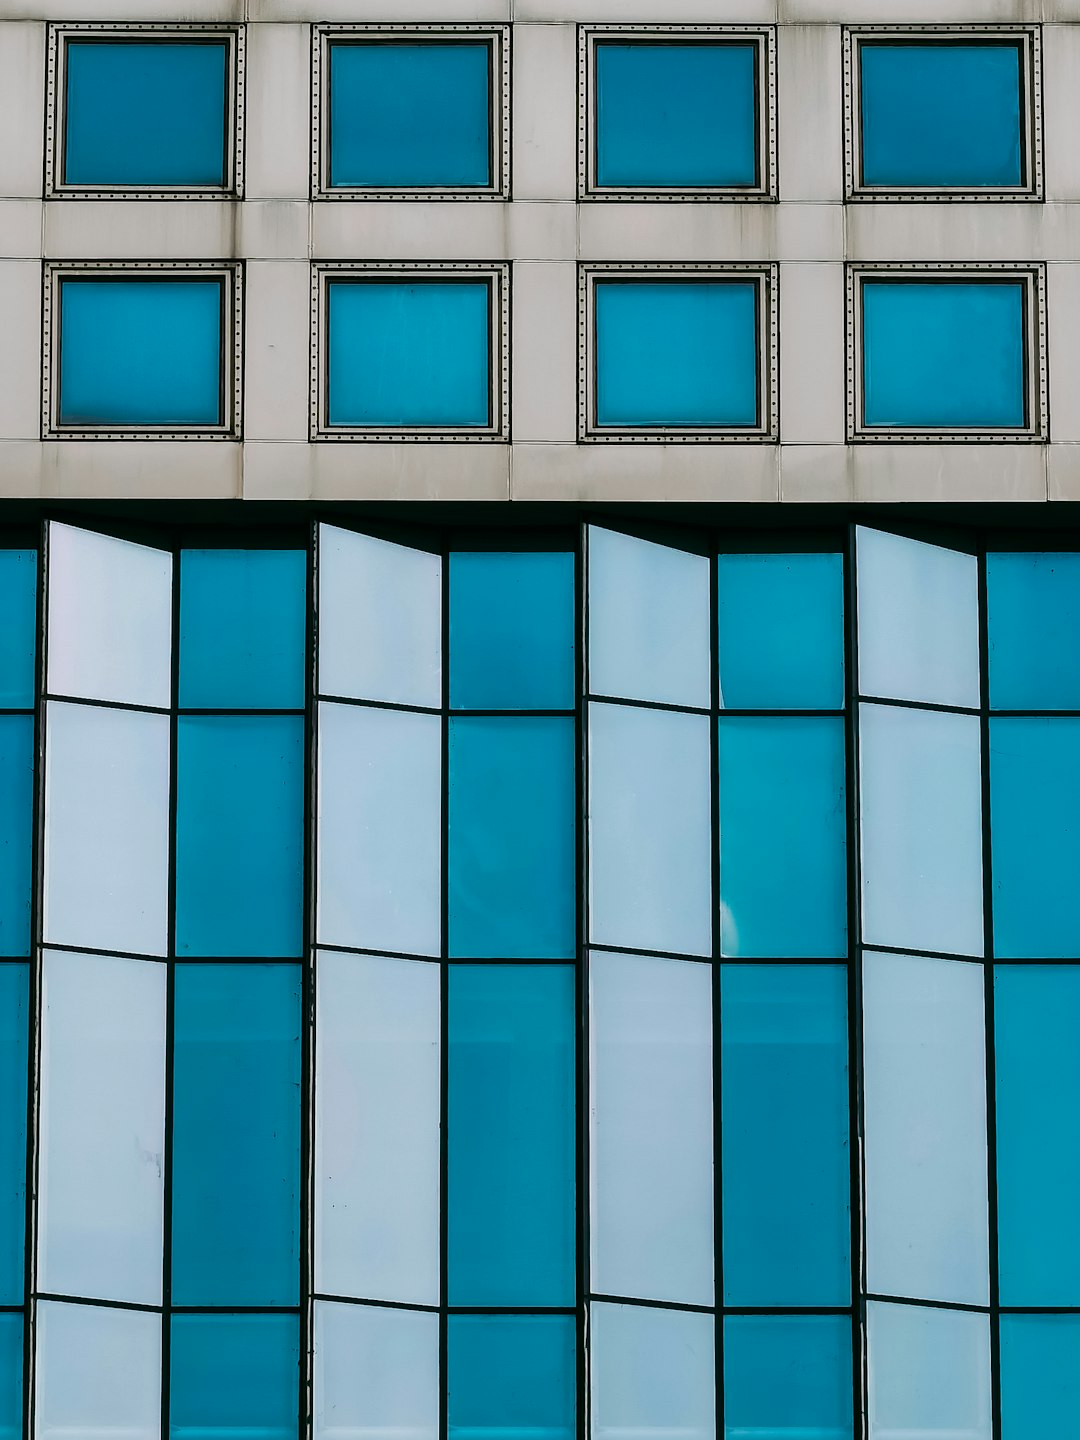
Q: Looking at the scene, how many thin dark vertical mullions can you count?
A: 8